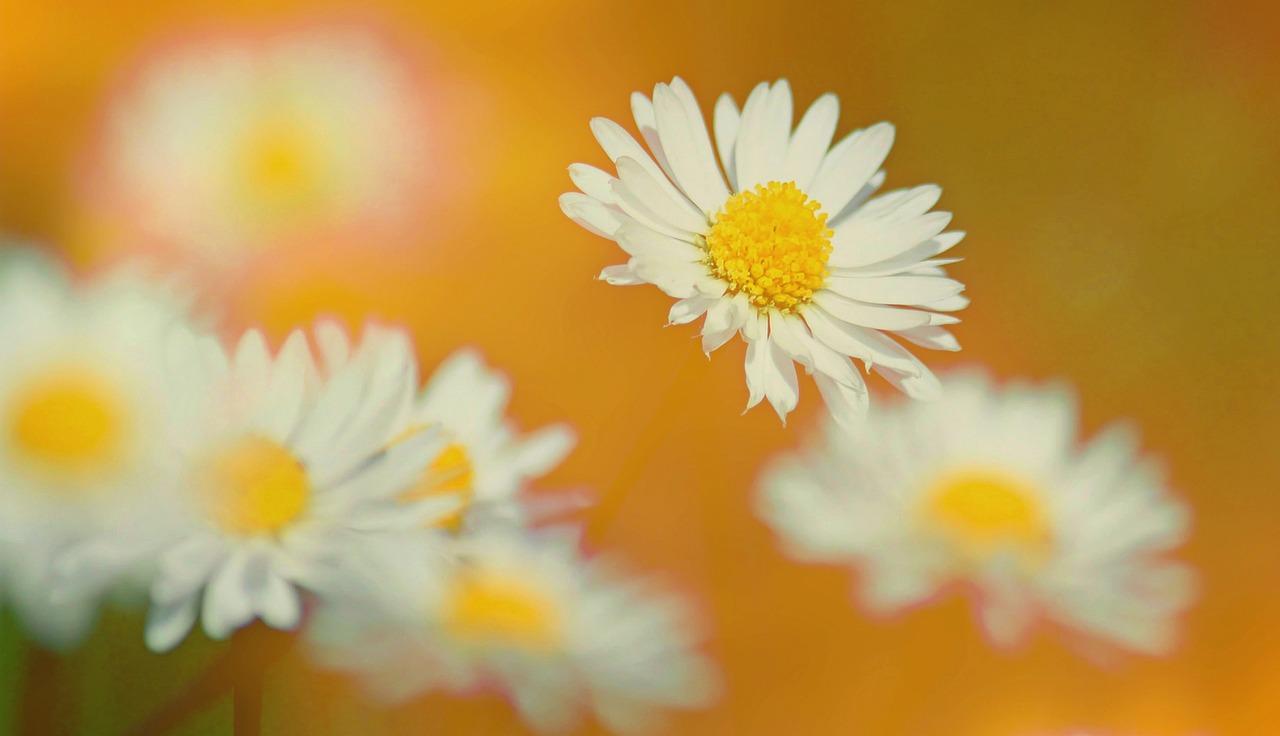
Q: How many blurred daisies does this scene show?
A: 6